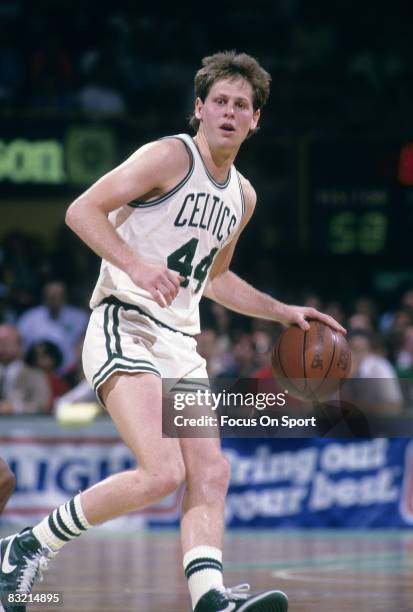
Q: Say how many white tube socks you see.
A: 2